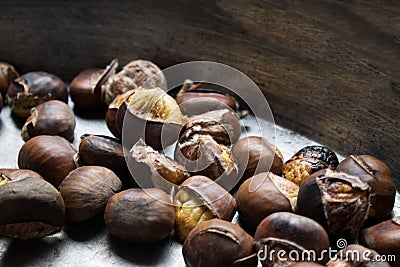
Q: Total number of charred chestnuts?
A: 1